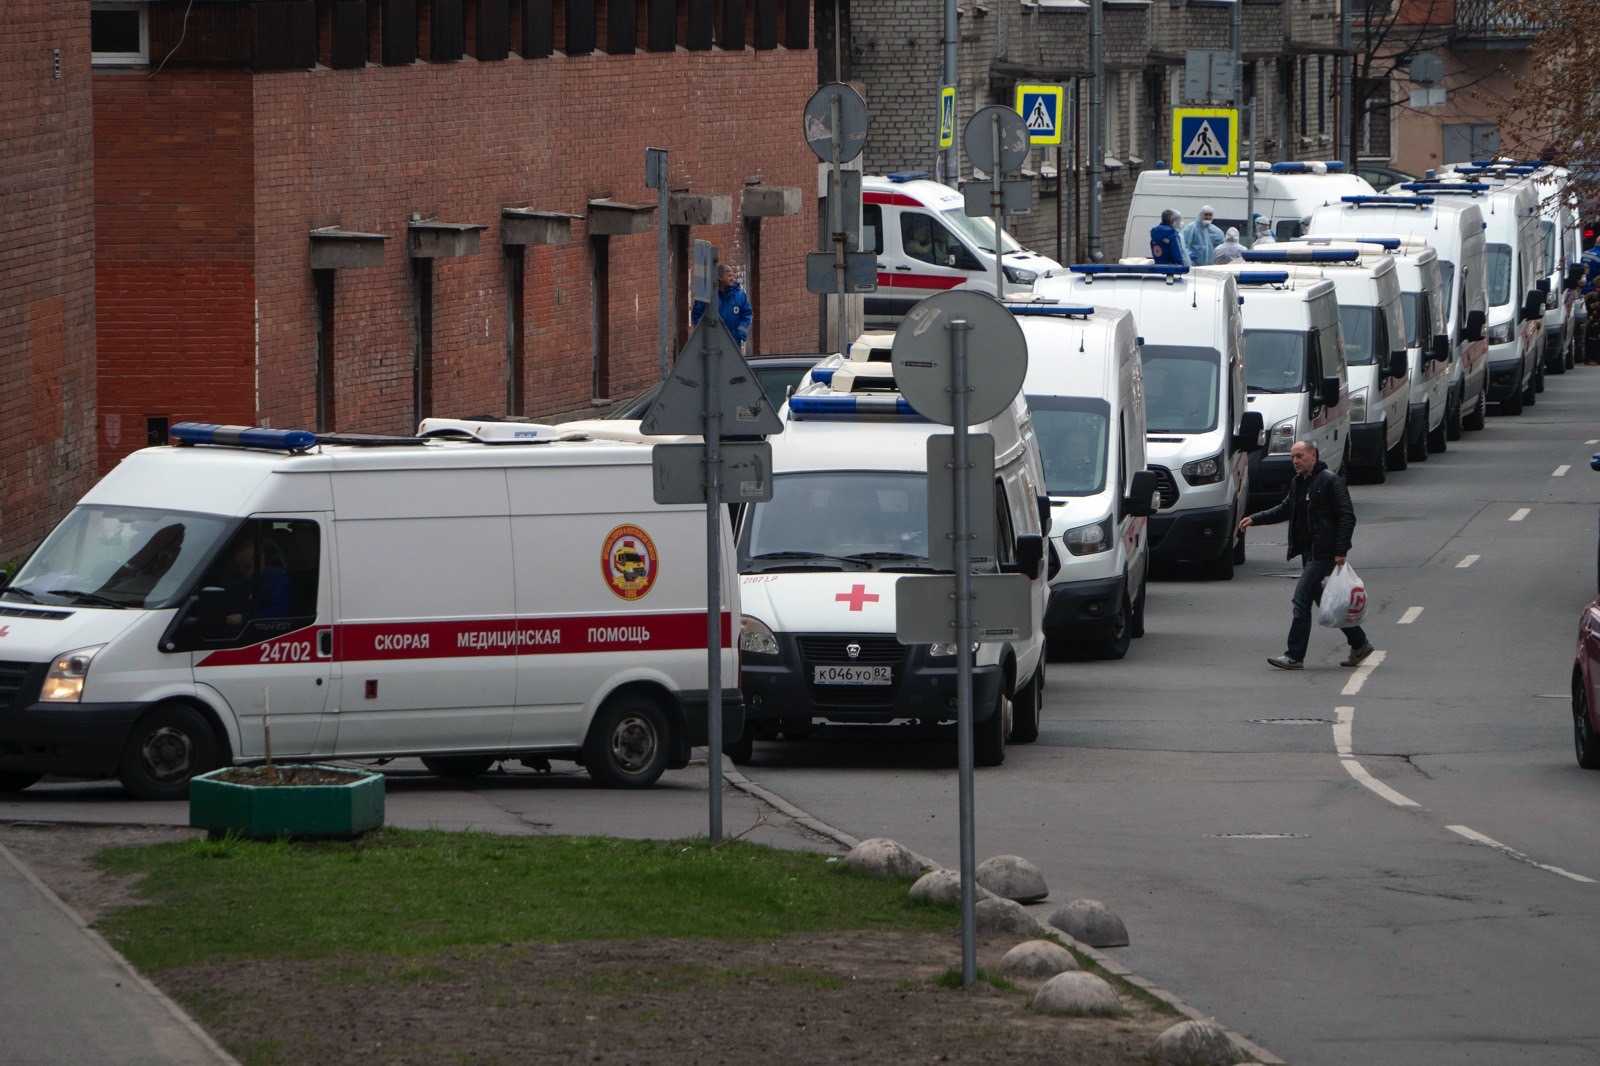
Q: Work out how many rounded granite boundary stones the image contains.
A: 8